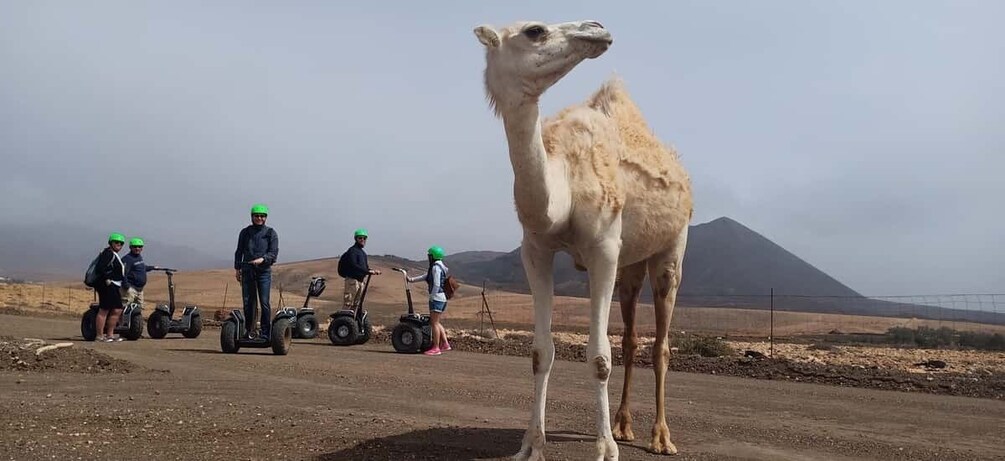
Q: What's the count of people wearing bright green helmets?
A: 5